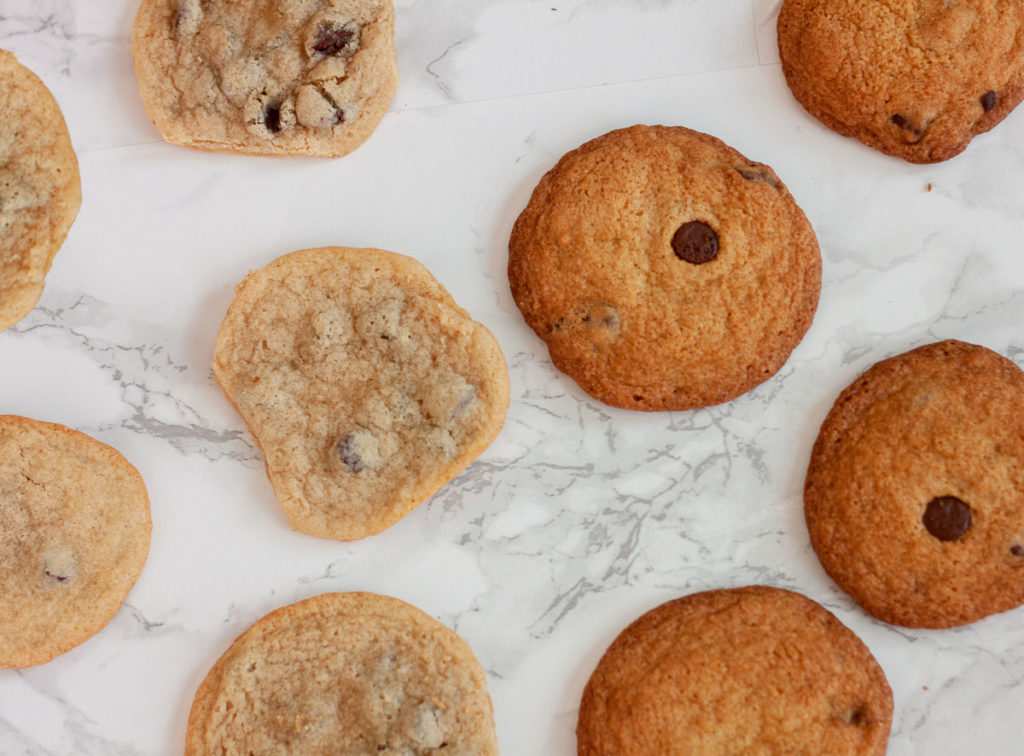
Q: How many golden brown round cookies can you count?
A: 4